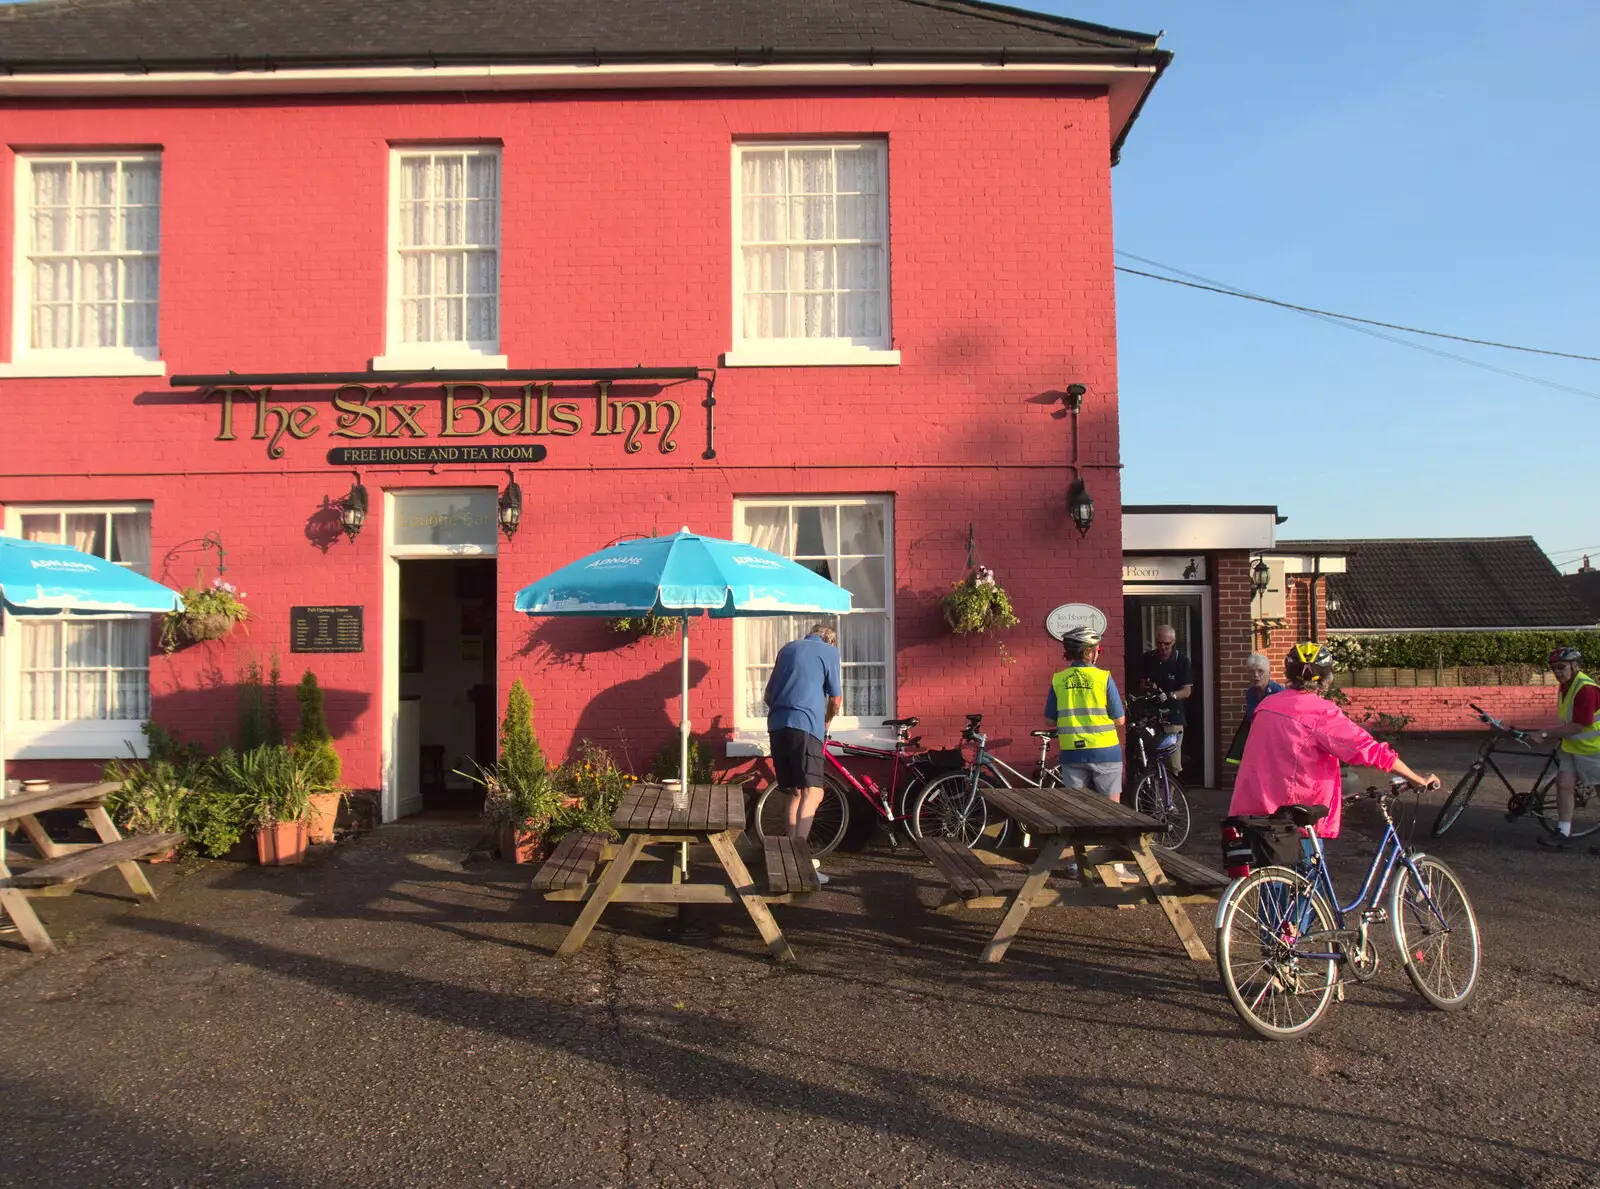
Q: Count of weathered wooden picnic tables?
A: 3